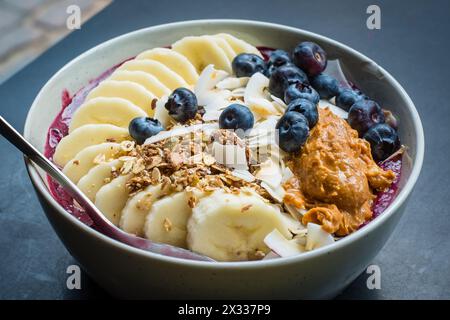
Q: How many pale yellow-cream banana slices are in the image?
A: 15